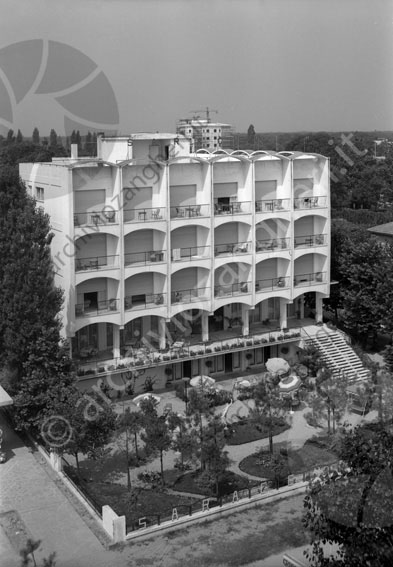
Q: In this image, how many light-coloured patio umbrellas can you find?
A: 4